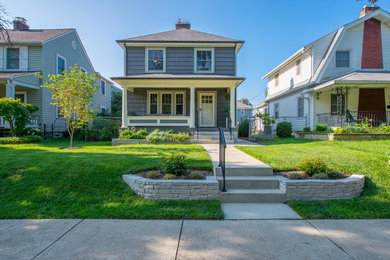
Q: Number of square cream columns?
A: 3